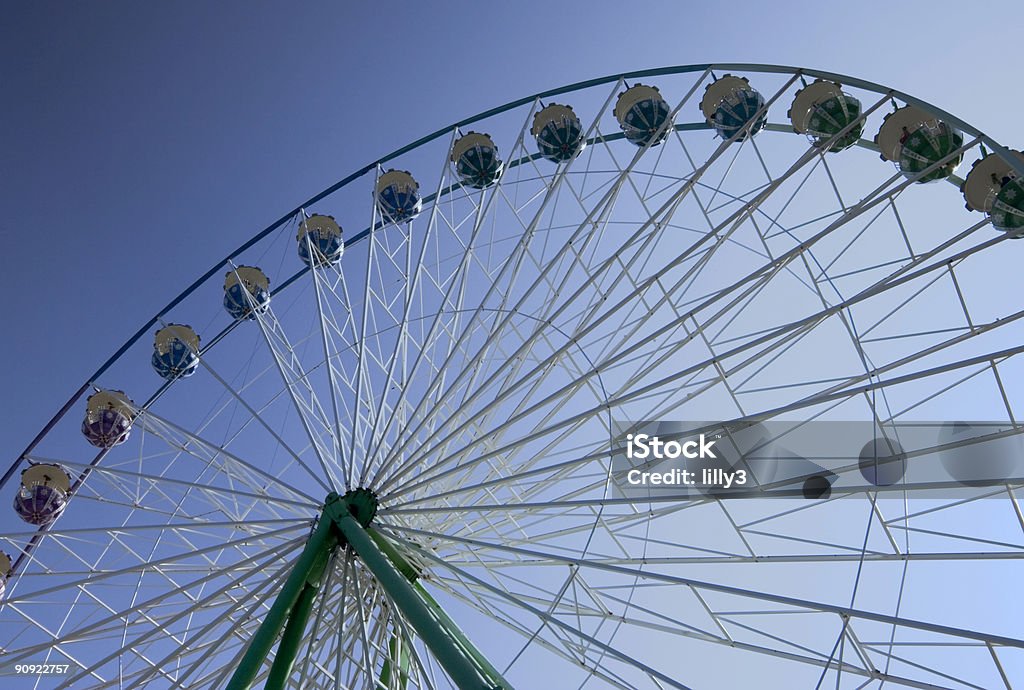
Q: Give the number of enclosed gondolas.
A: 14